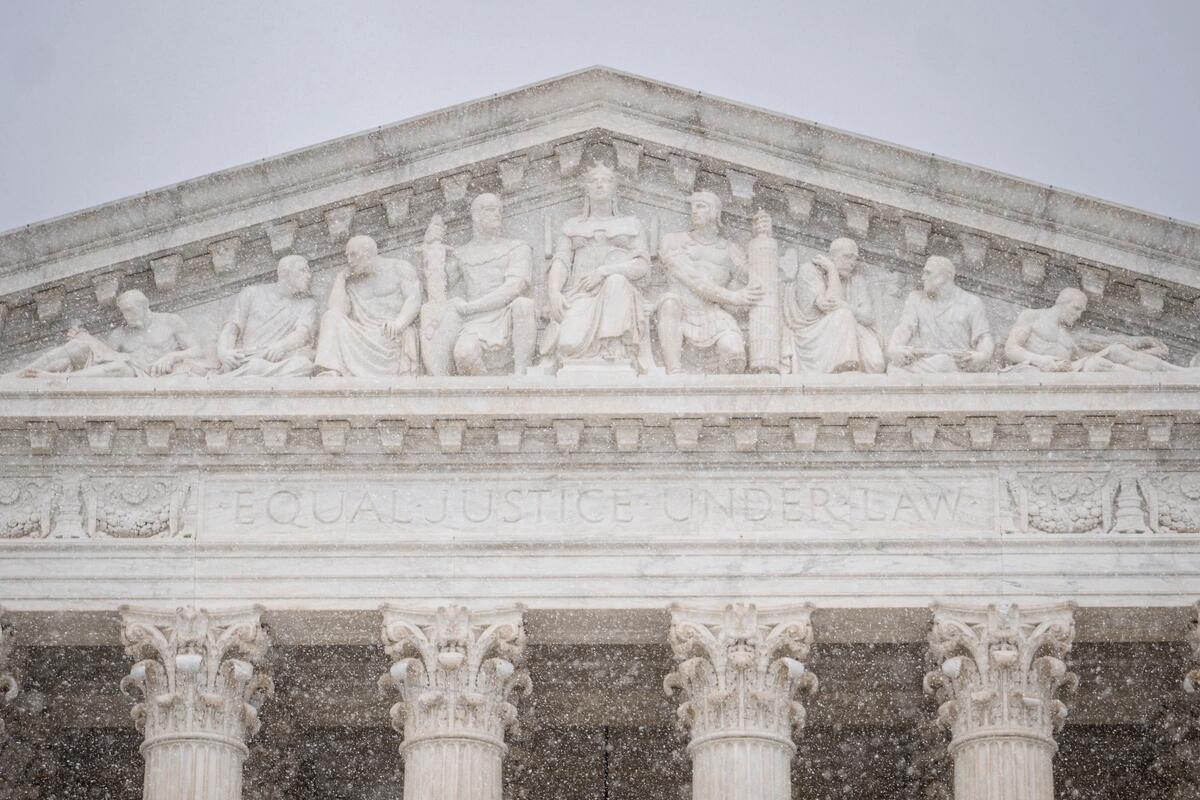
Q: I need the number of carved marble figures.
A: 9